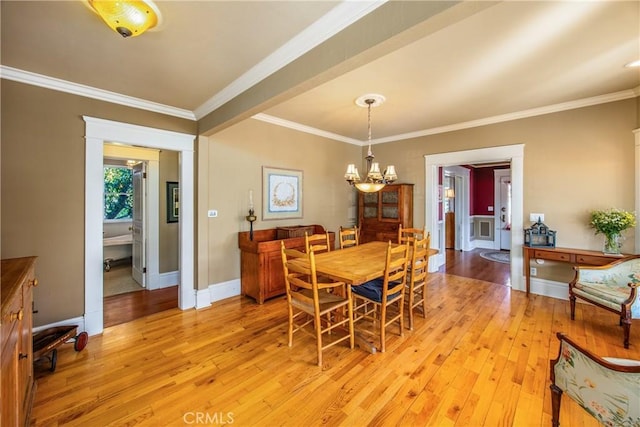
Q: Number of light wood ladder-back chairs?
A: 6